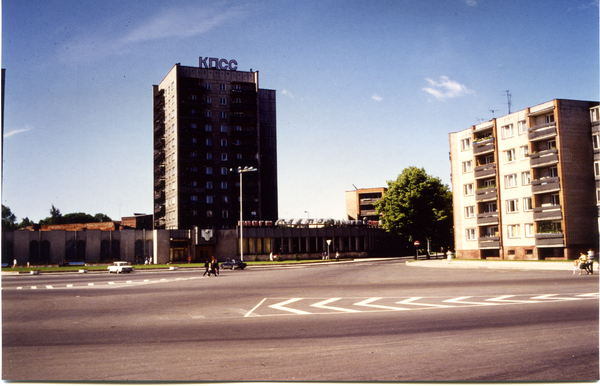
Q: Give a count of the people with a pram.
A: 2